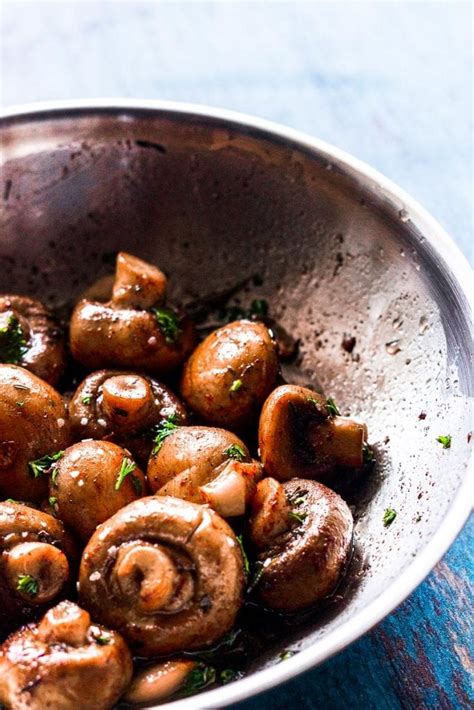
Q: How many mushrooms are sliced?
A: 0